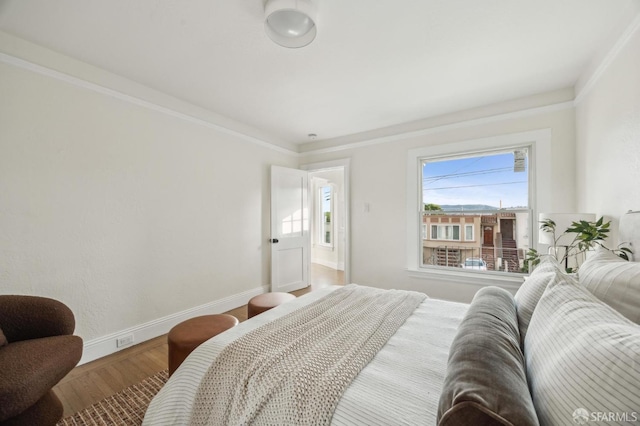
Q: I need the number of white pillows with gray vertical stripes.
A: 2